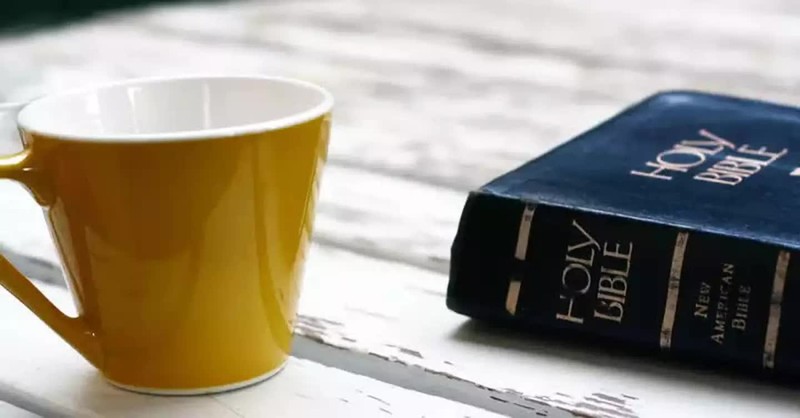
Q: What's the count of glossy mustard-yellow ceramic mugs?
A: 1